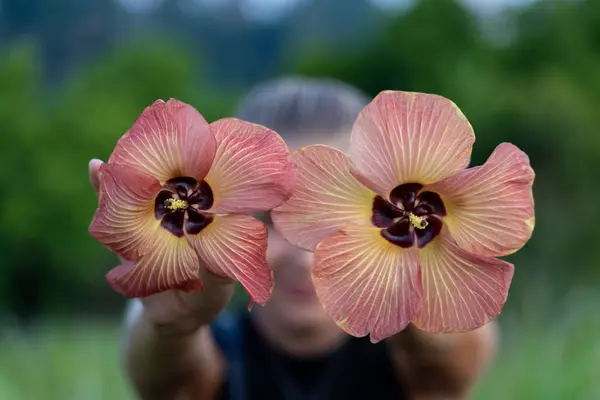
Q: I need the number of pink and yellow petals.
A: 10